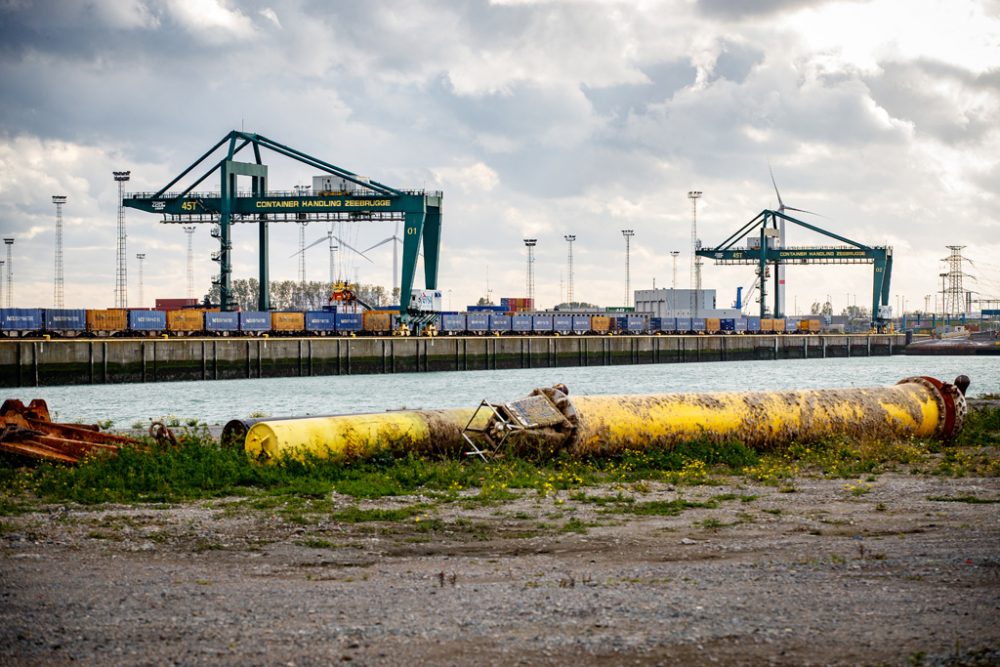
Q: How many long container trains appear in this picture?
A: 1